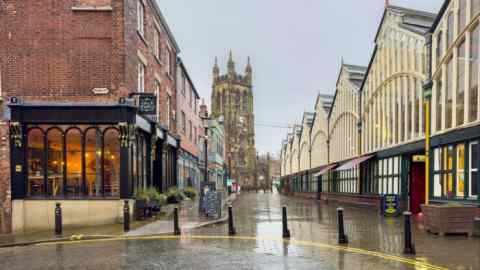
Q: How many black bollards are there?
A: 7